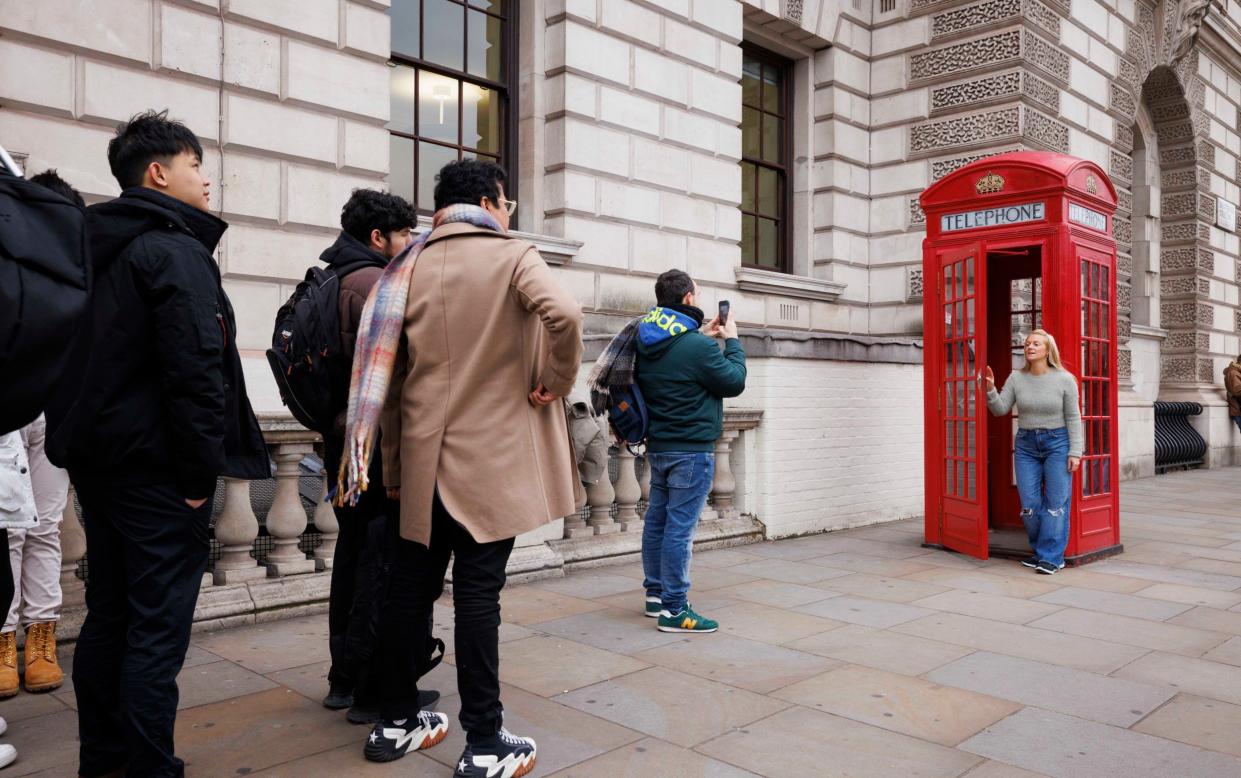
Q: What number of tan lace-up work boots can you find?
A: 2